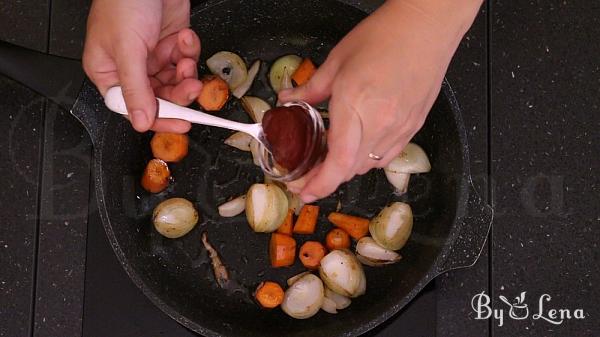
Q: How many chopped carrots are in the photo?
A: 11